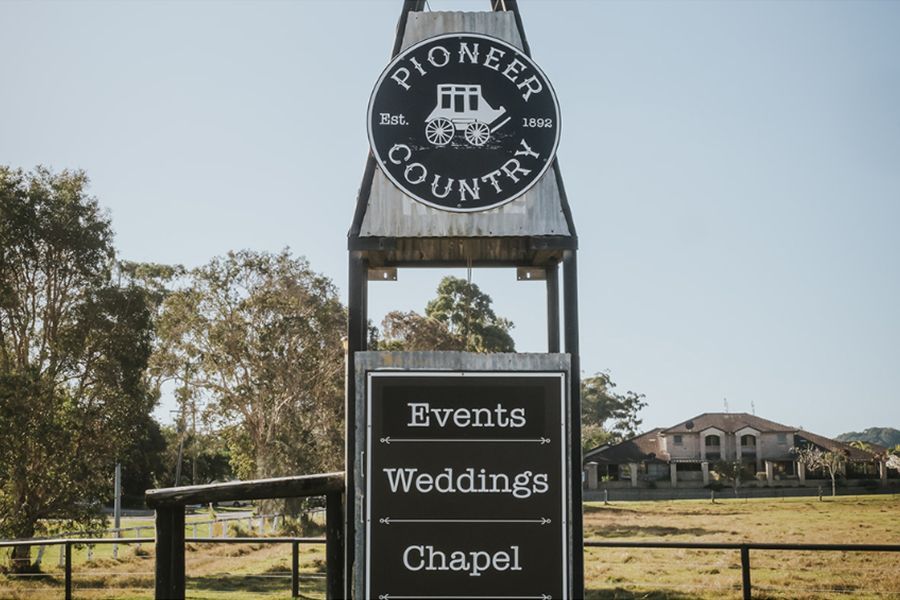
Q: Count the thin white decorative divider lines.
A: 3